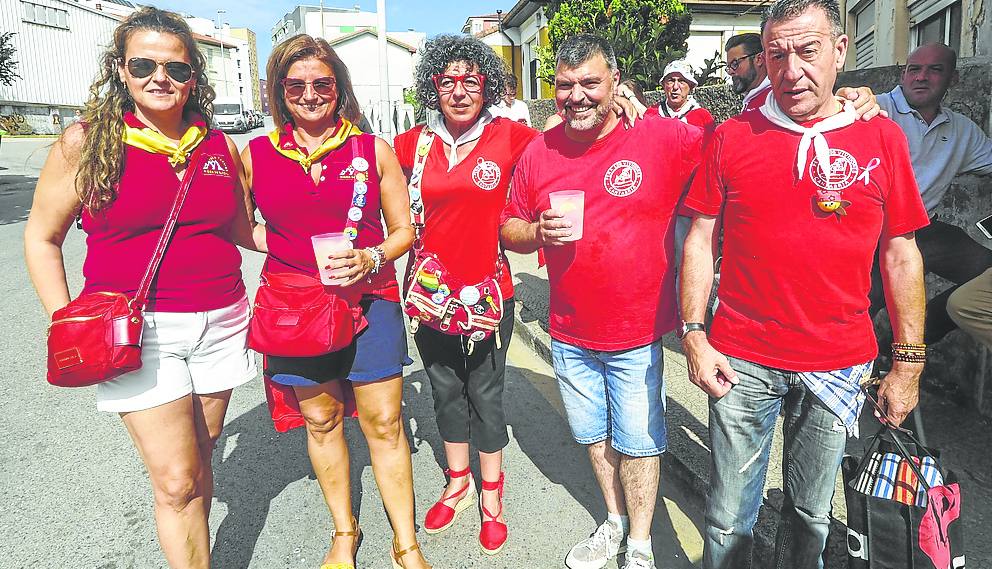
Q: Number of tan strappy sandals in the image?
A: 2